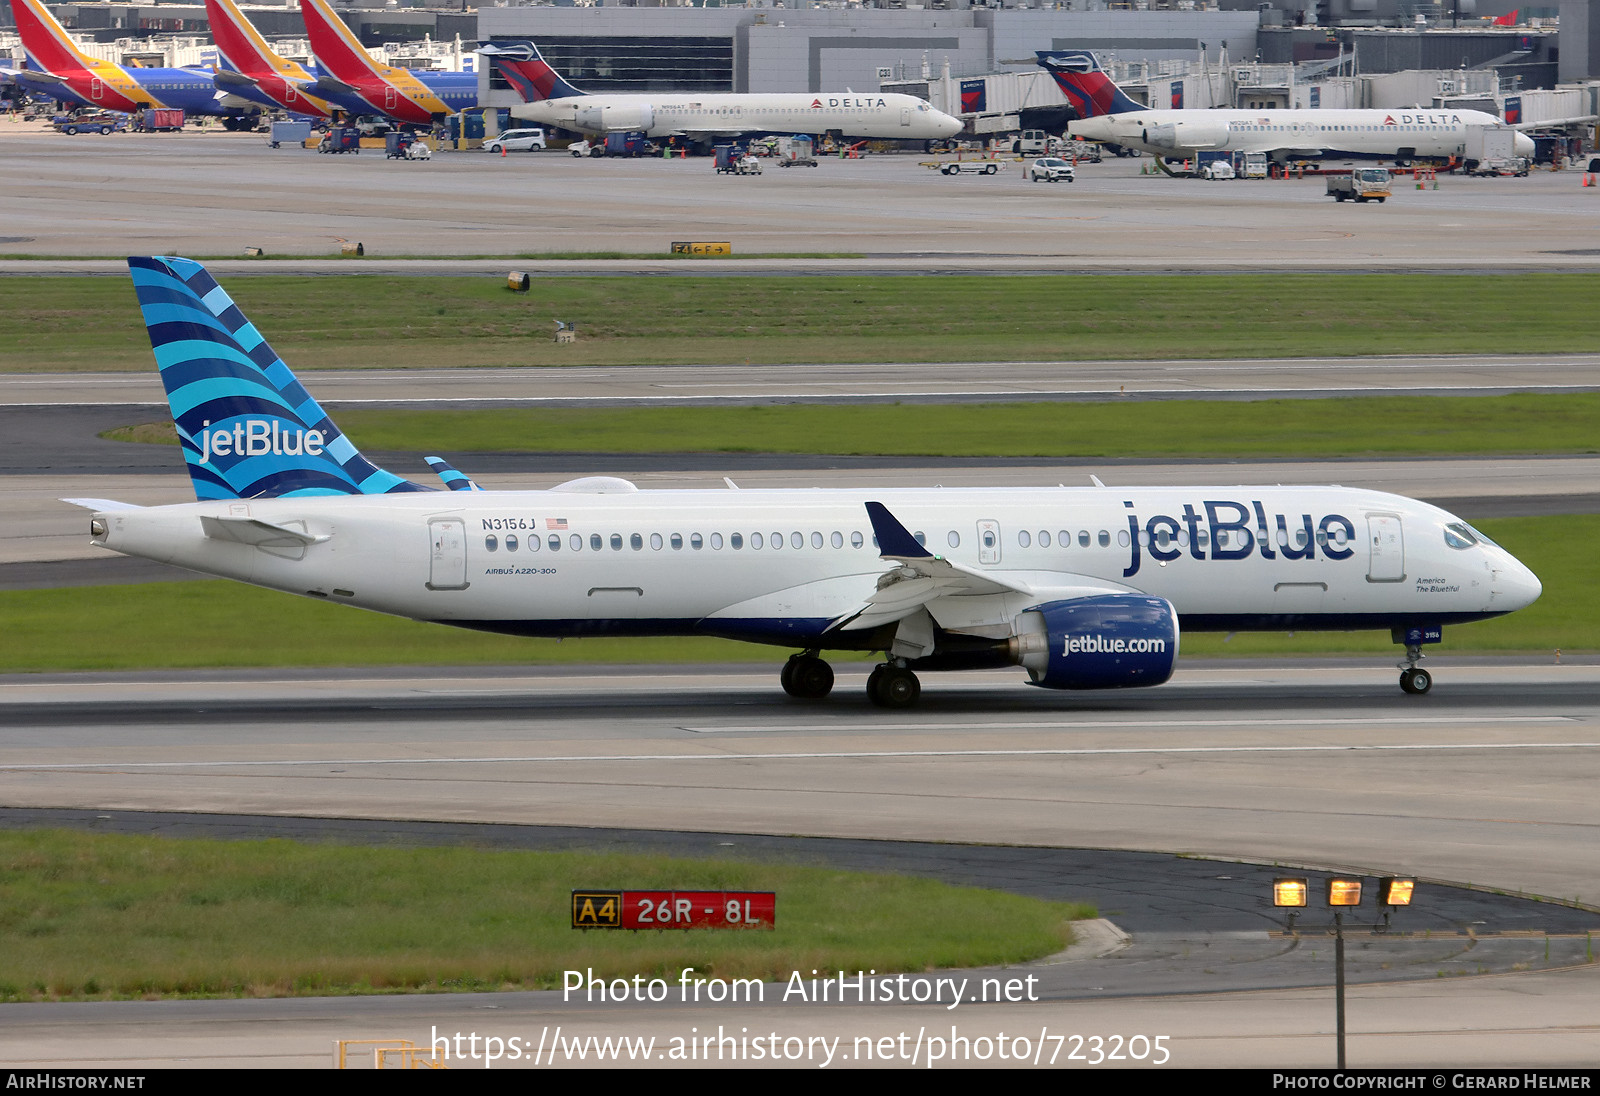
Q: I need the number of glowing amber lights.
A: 3